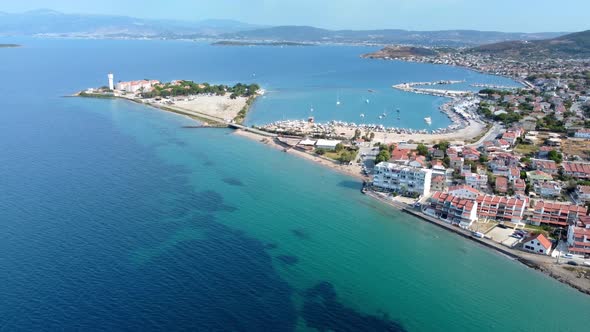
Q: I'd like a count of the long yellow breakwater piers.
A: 0